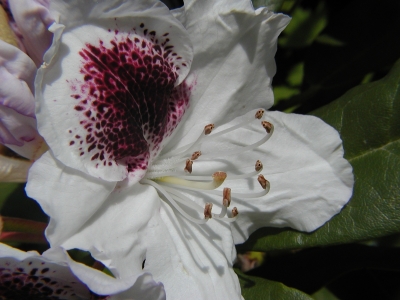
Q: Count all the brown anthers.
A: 10